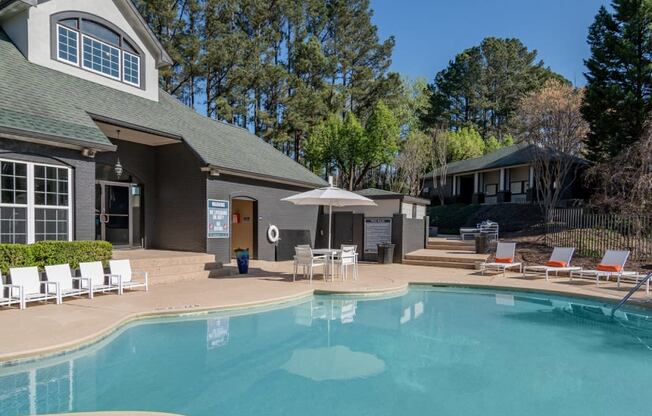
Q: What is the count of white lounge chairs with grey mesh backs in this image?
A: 3